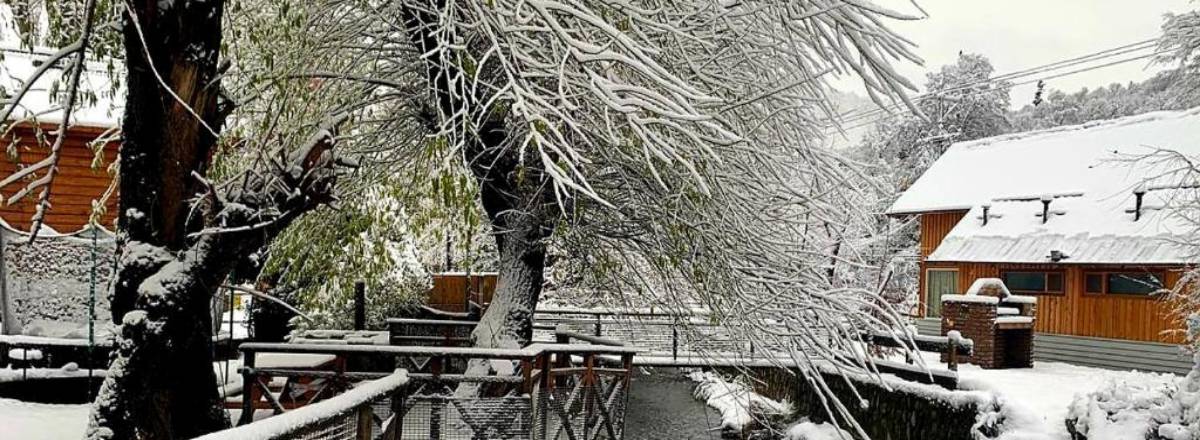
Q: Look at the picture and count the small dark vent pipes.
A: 3